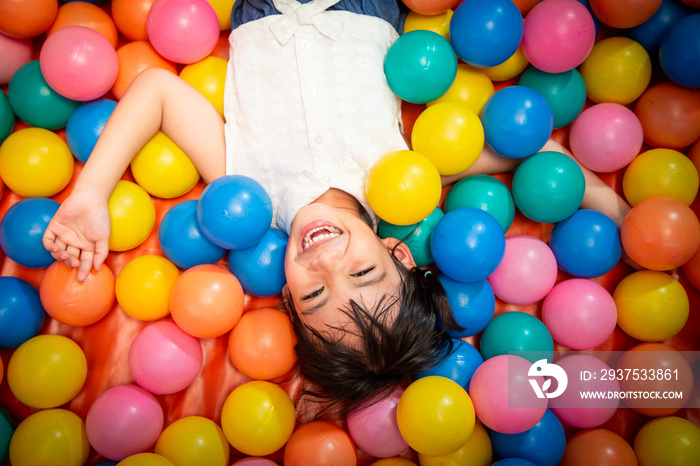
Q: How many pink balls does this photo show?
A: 13